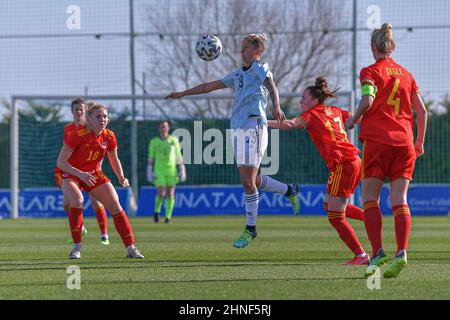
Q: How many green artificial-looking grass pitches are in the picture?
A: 1